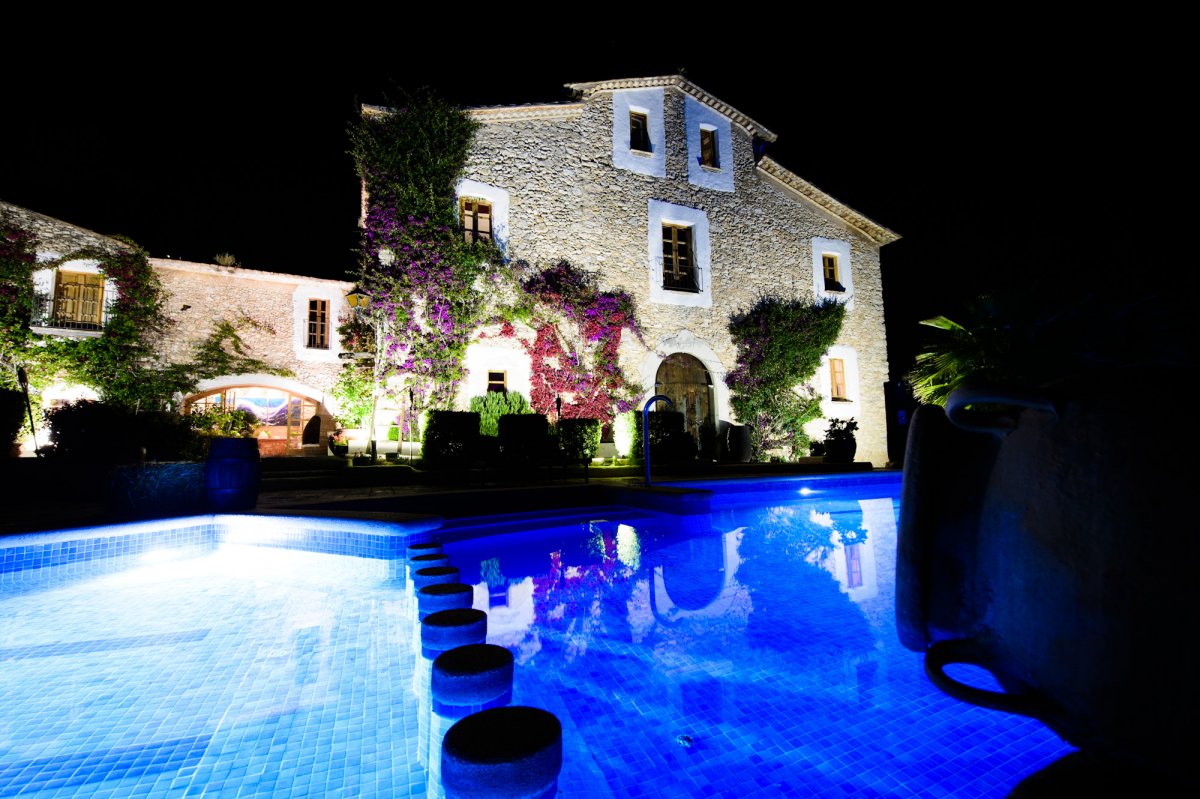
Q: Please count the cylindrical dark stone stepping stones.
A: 7